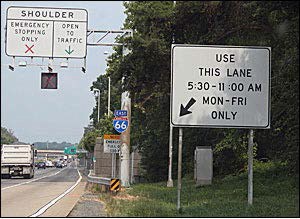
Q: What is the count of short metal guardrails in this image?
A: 1